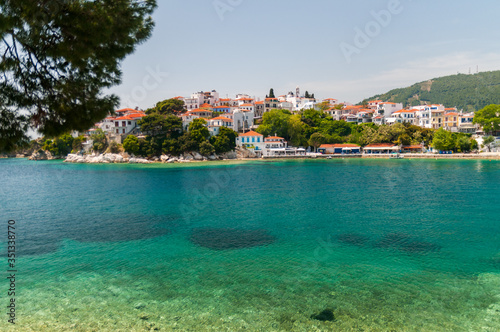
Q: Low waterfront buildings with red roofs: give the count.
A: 3